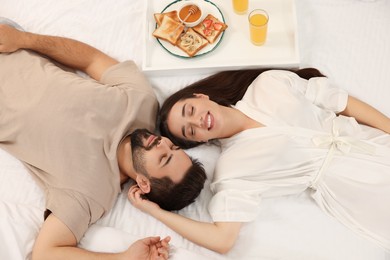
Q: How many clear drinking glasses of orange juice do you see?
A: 2